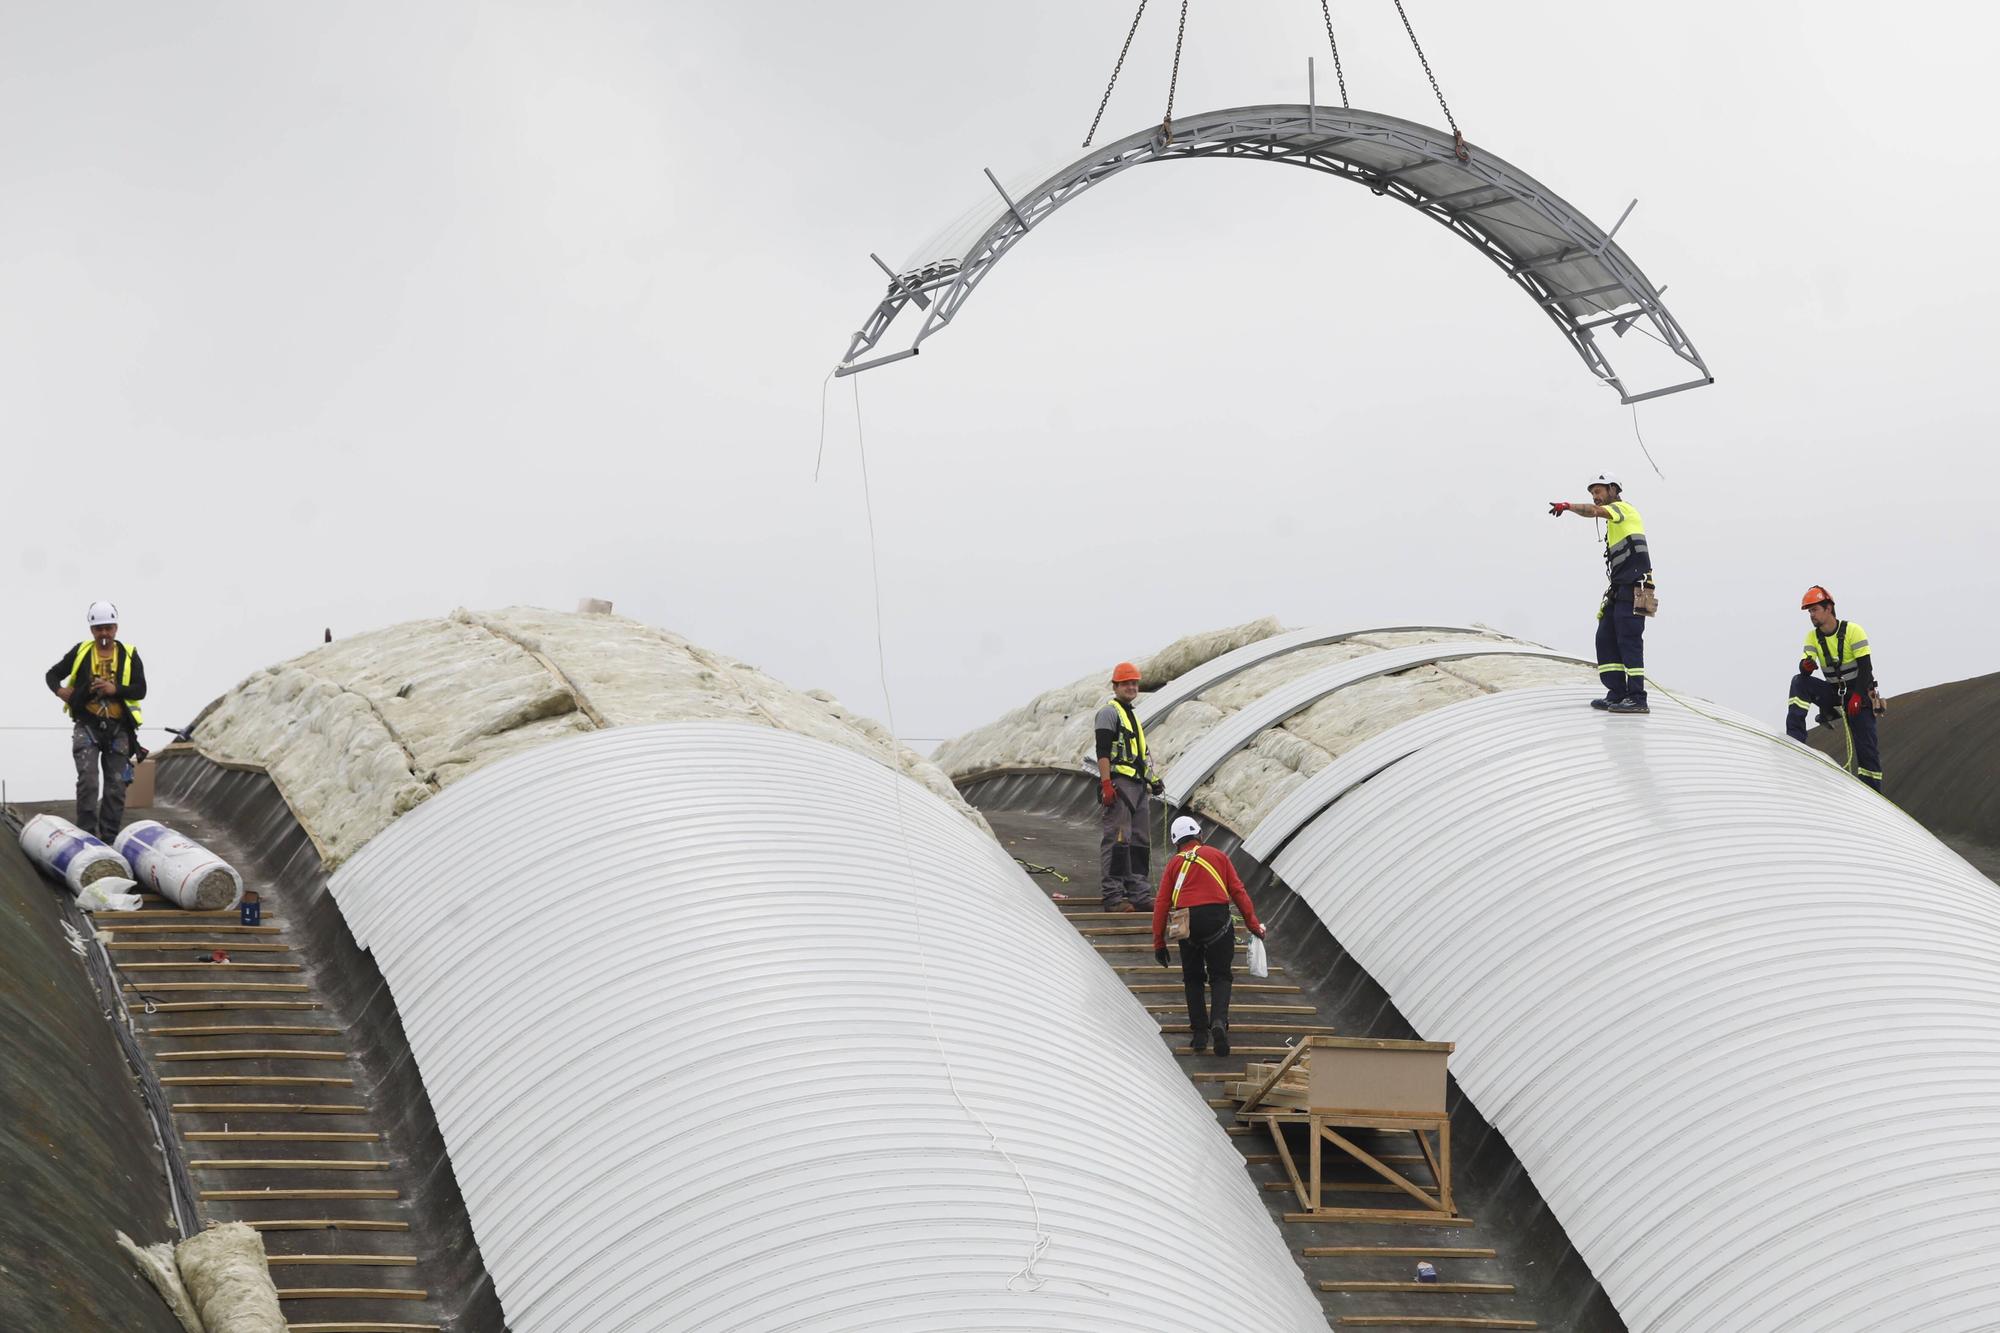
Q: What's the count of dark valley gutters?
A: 2